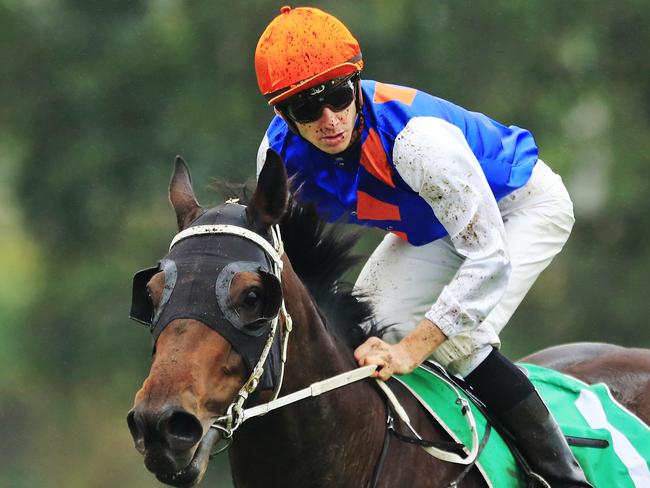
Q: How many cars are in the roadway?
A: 0